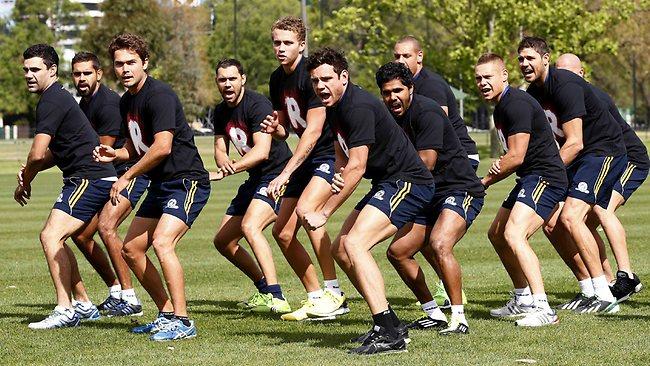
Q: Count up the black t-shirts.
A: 11